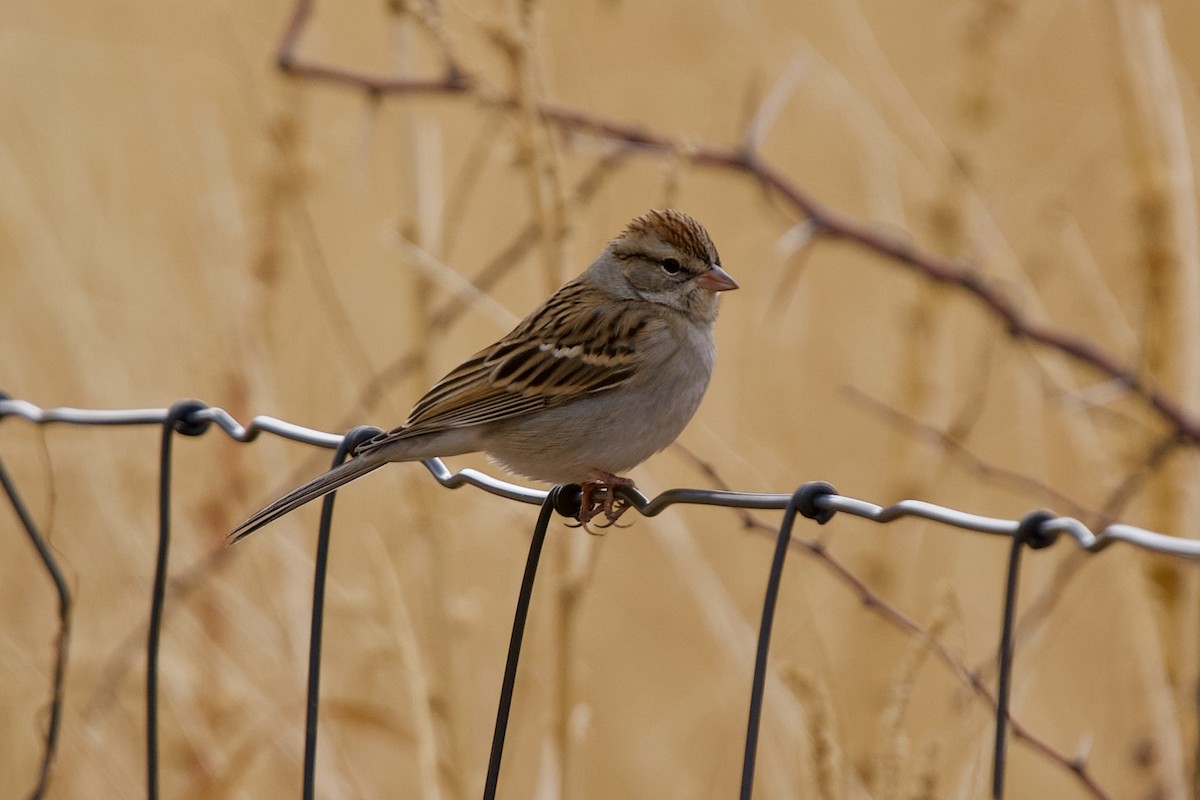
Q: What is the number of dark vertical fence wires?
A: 6